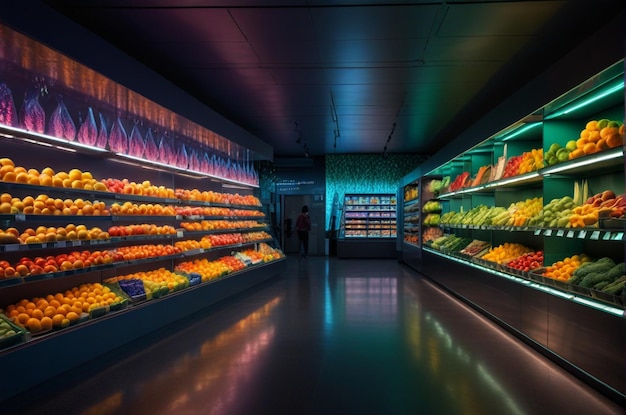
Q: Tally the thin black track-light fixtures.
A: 3